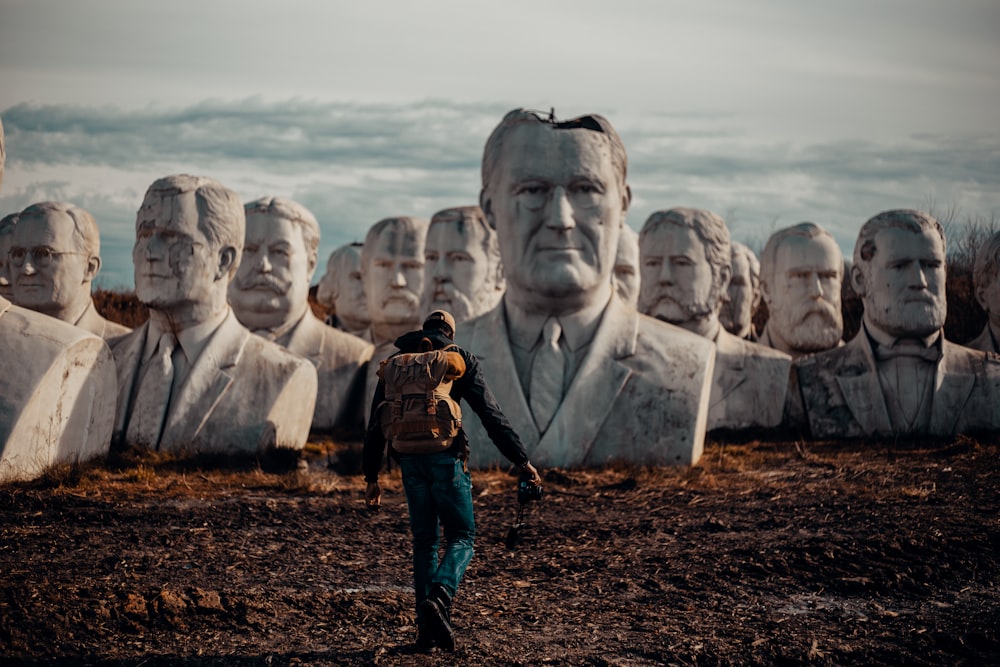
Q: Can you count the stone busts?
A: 15